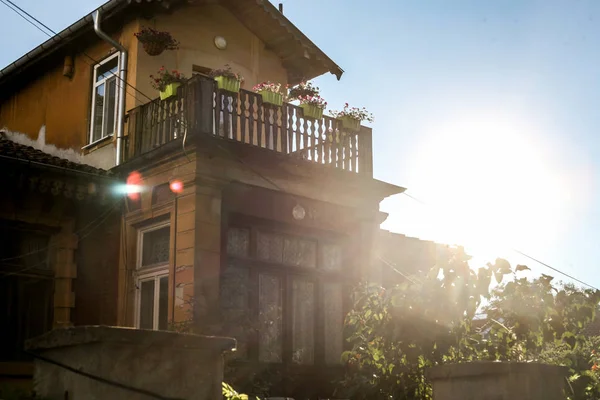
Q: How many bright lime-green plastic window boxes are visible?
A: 5